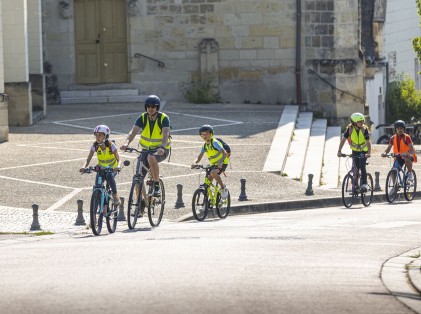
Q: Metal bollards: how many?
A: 7